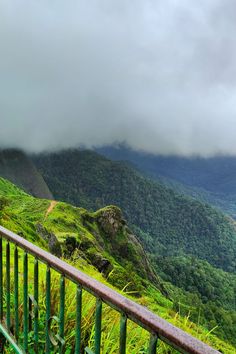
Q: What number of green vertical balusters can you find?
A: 11